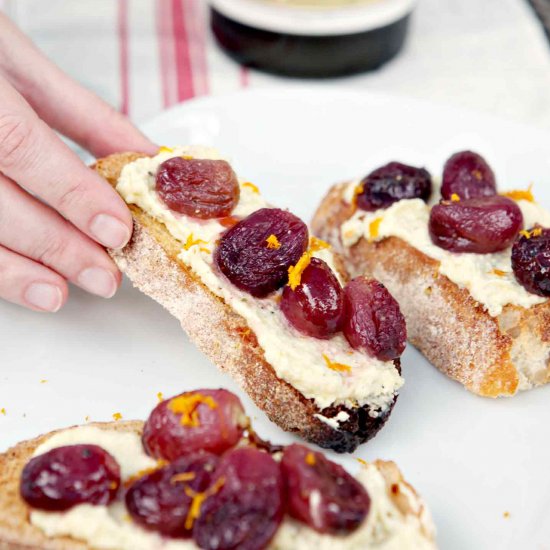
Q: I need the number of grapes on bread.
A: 13